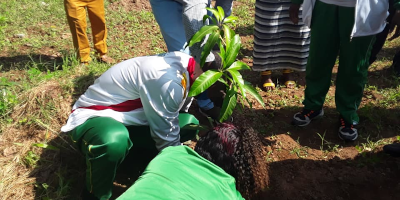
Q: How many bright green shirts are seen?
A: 1